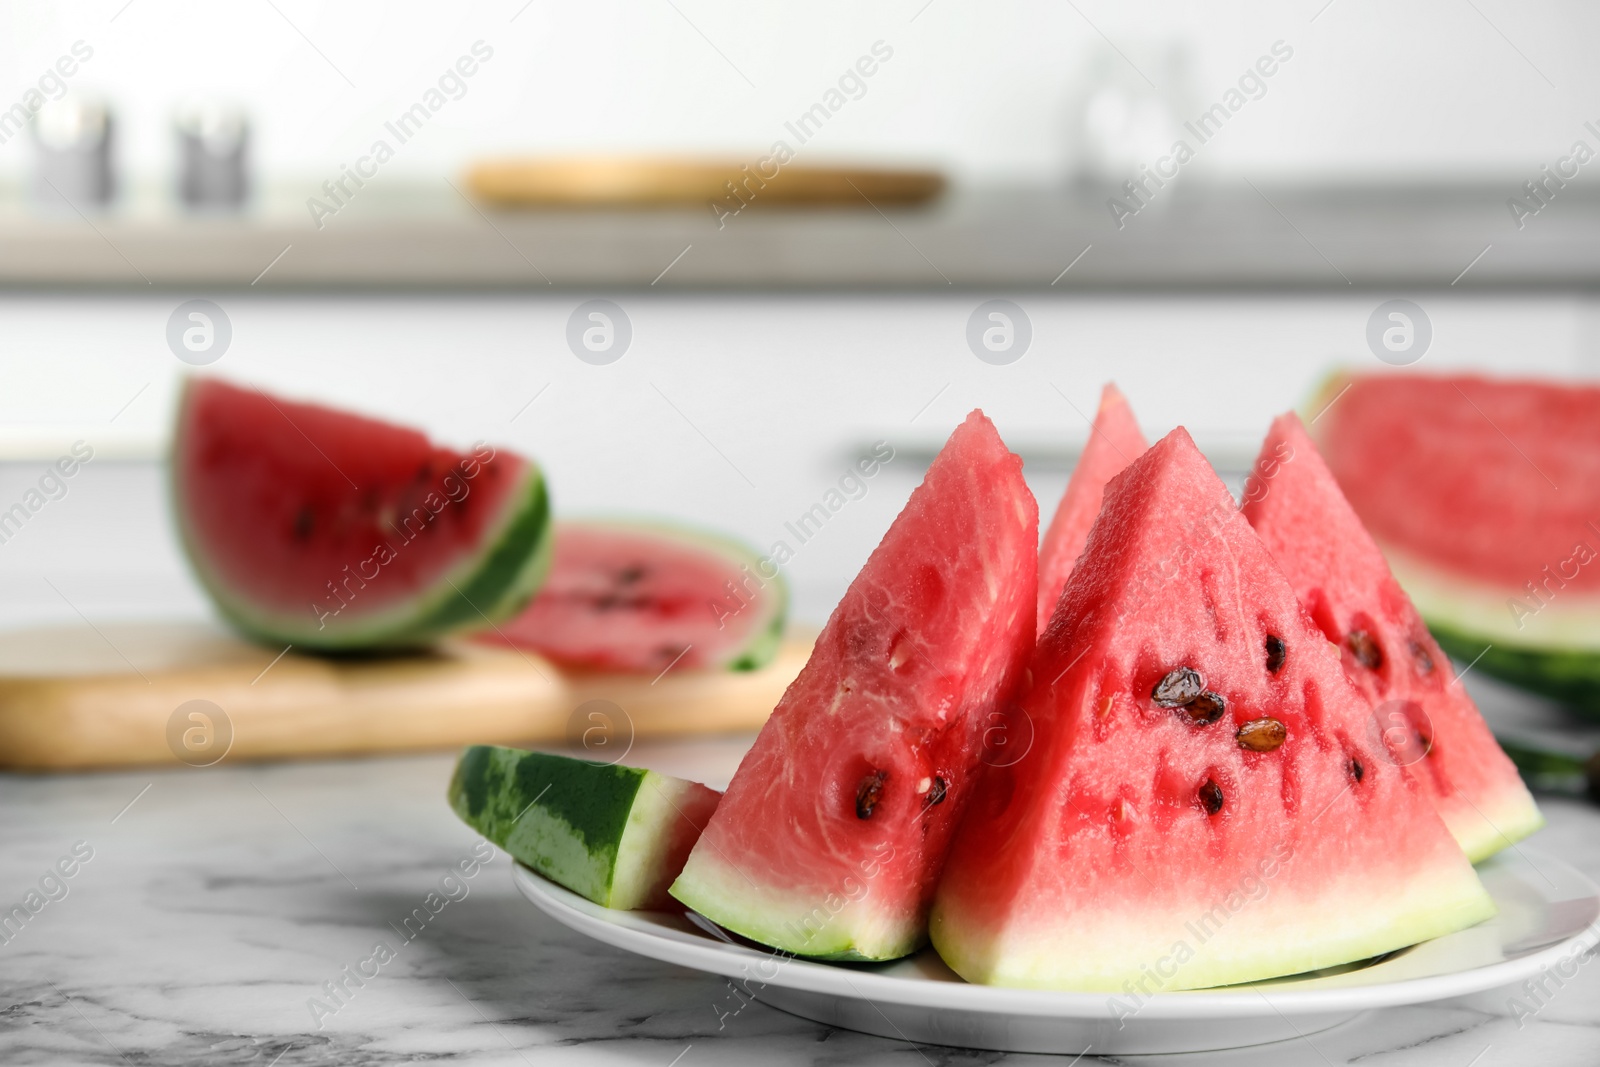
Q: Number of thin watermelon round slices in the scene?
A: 1